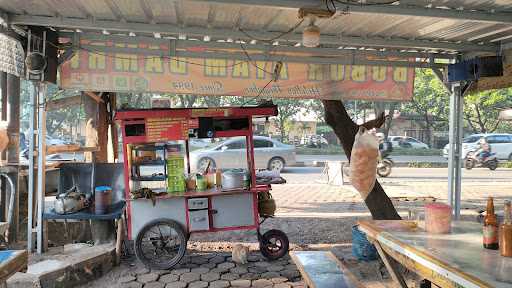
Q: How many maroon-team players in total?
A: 0